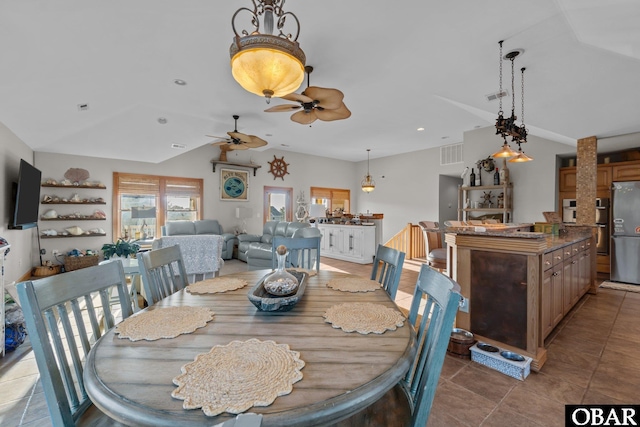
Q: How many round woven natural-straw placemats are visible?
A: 6